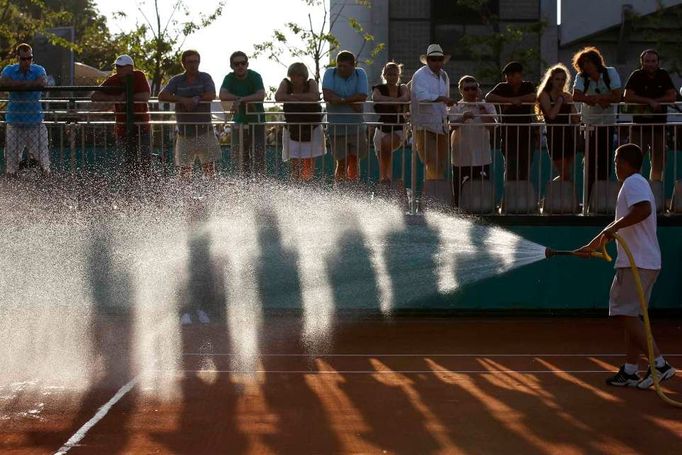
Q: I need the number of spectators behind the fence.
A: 13